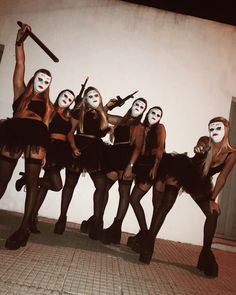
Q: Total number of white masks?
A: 6